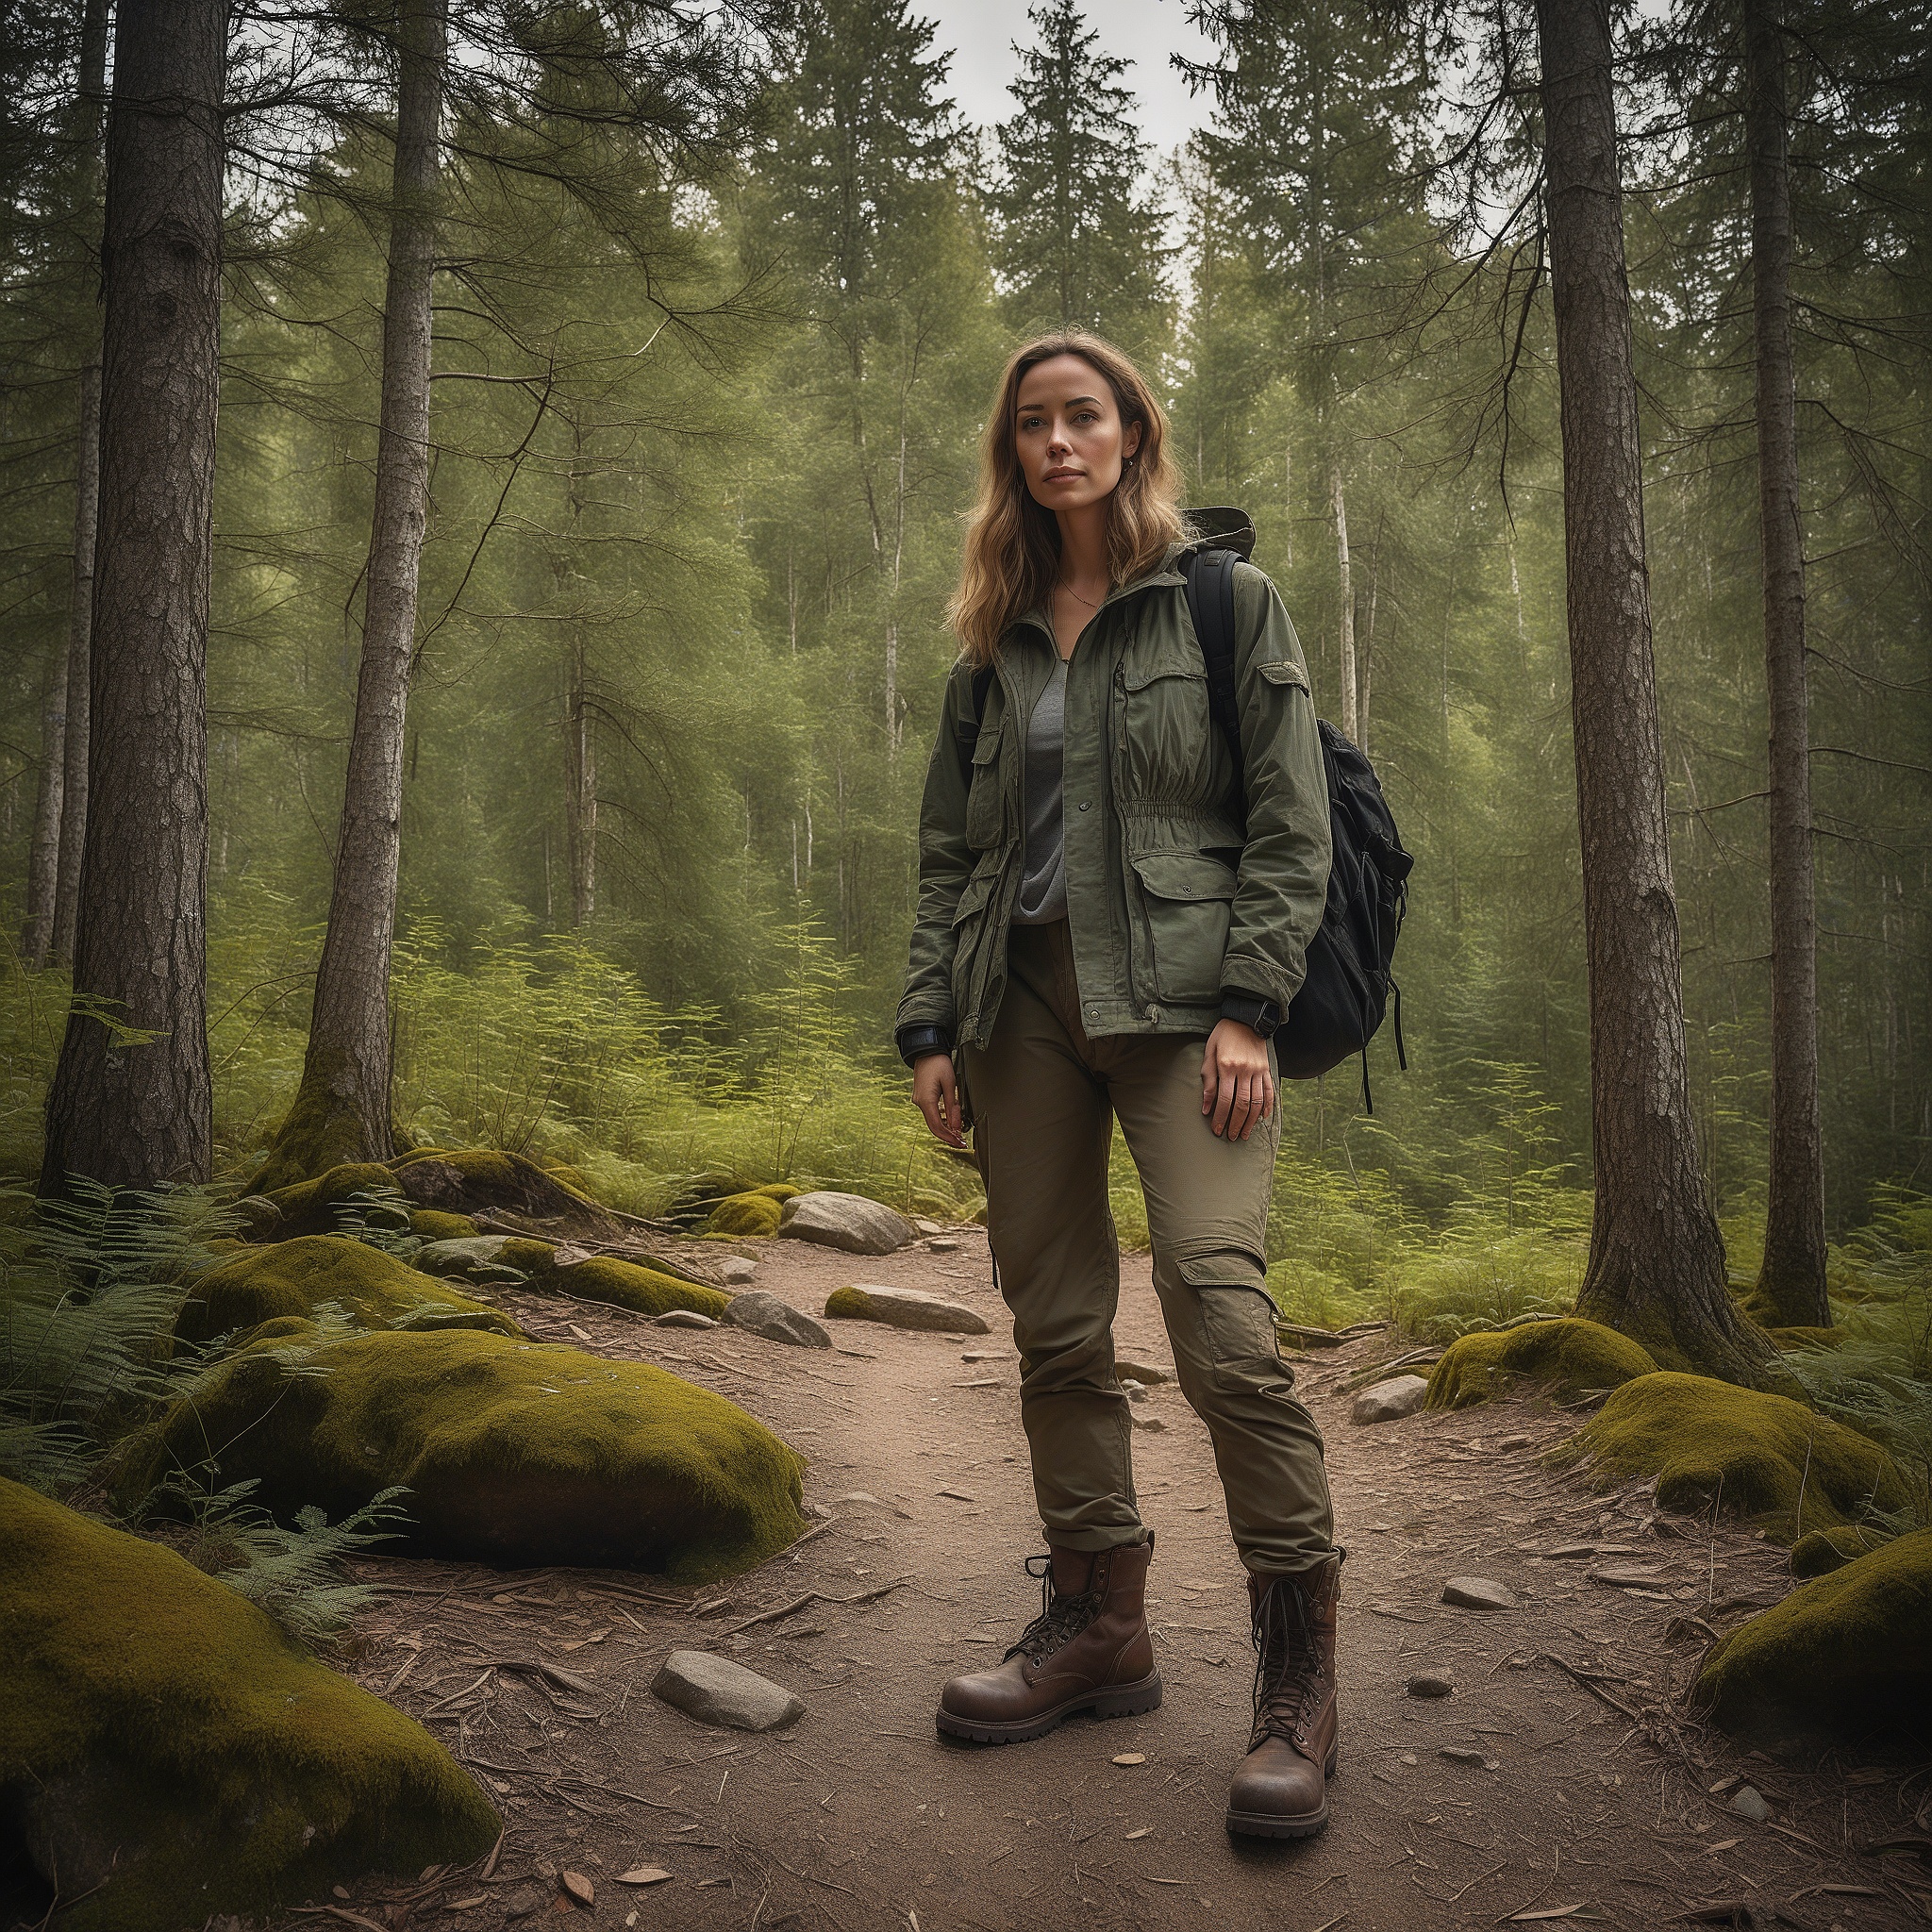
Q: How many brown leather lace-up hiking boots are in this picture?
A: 2